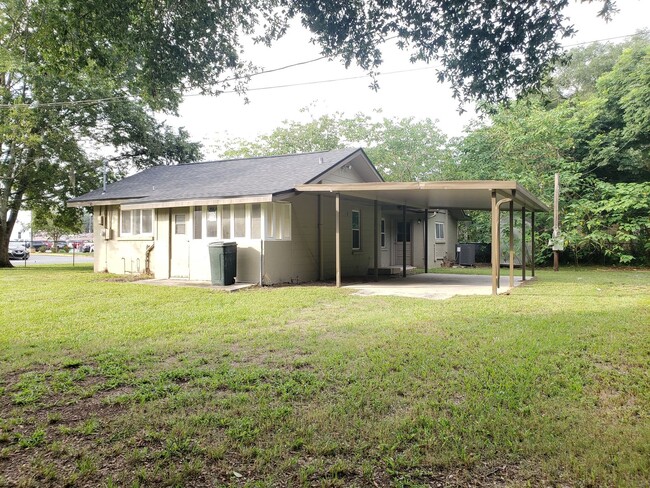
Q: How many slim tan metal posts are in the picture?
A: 8